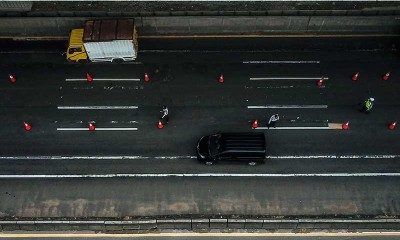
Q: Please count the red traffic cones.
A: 13